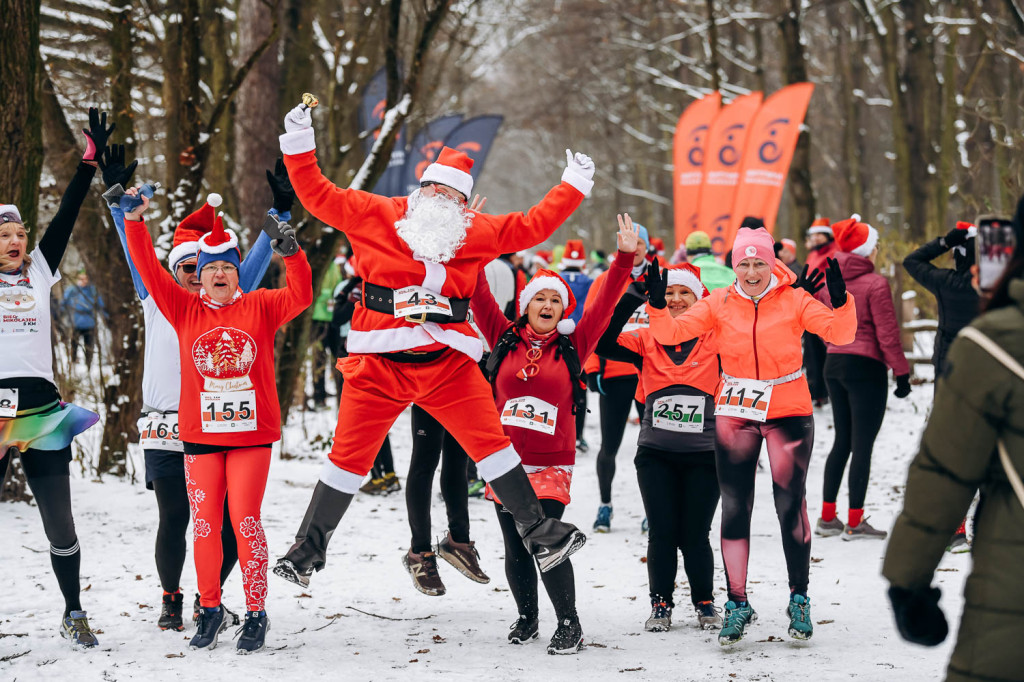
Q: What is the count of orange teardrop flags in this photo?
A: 3